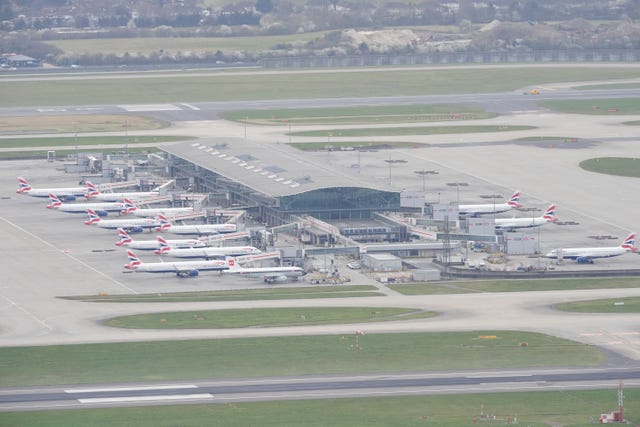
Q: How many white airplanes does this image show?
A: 13